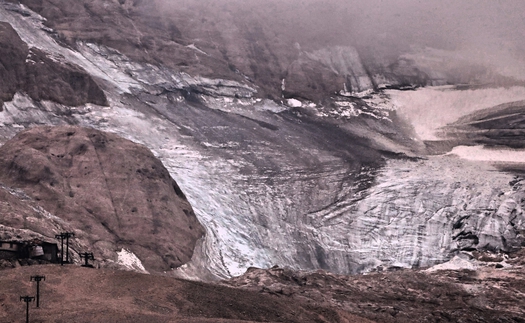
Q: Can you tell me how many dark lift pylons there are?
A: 5